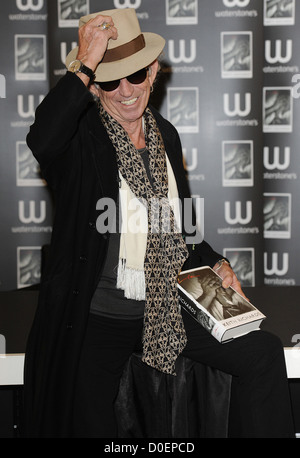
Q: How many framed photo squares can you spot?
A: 12